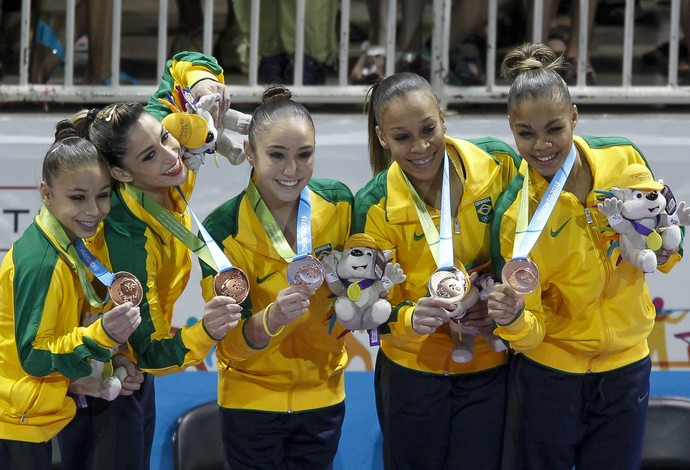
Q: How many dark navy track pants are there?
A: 5